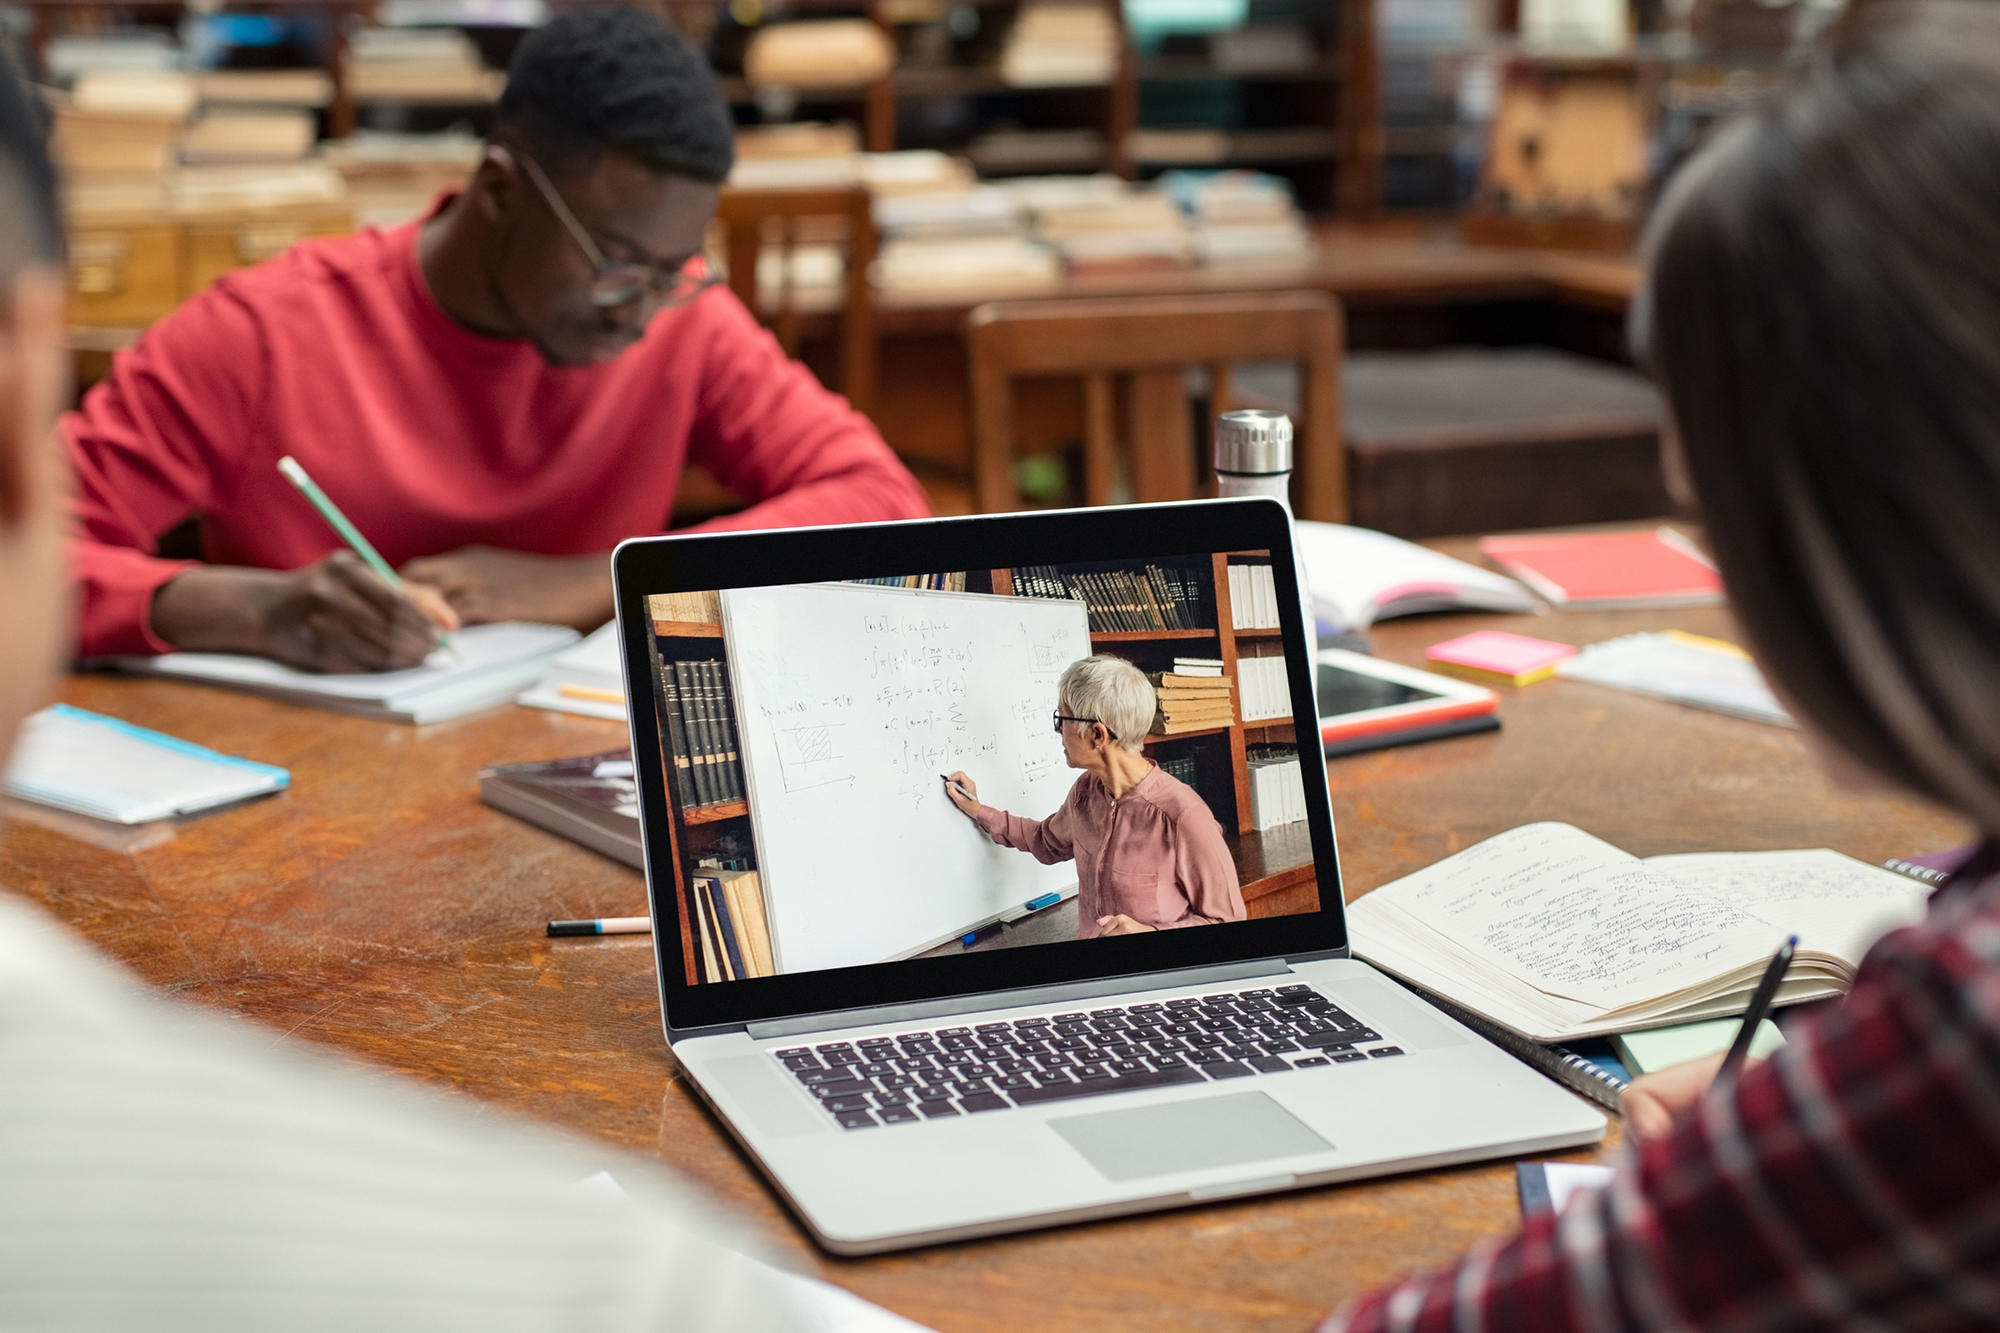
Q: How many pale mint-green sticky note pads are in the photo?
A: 1